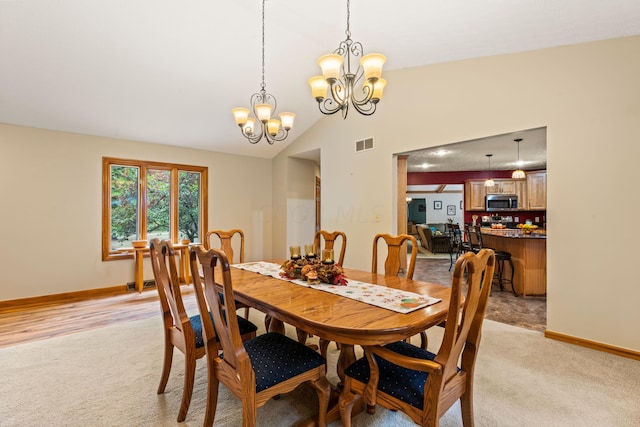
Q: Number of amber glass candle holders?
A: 3